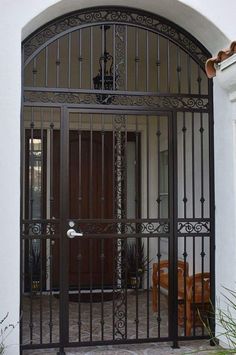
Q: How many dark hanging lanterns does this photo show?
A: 1